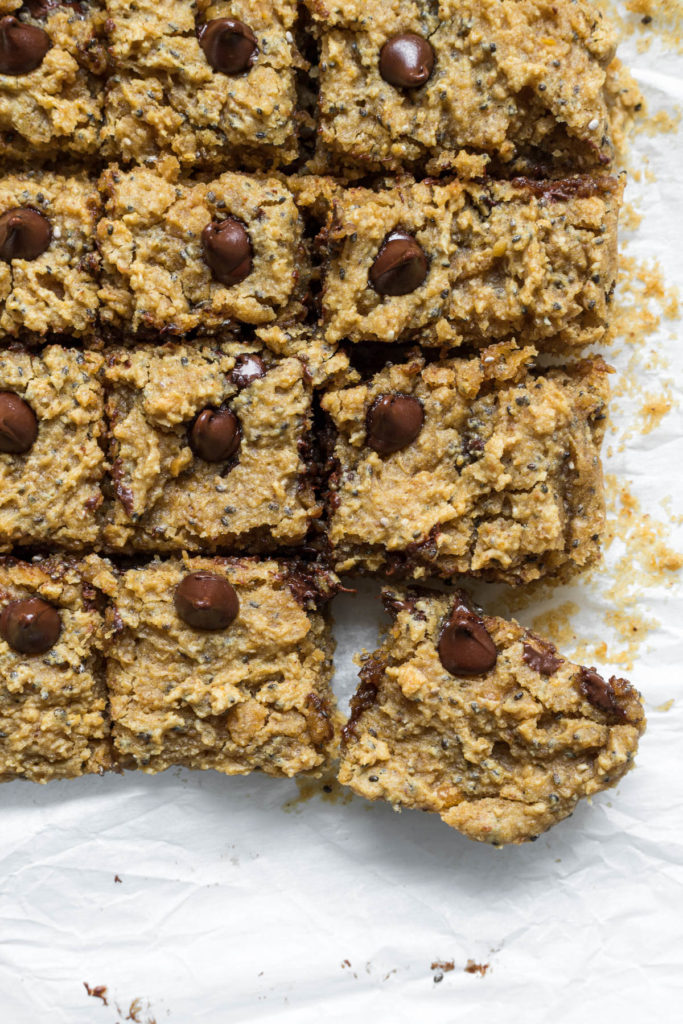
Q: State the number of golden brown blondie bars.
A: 12